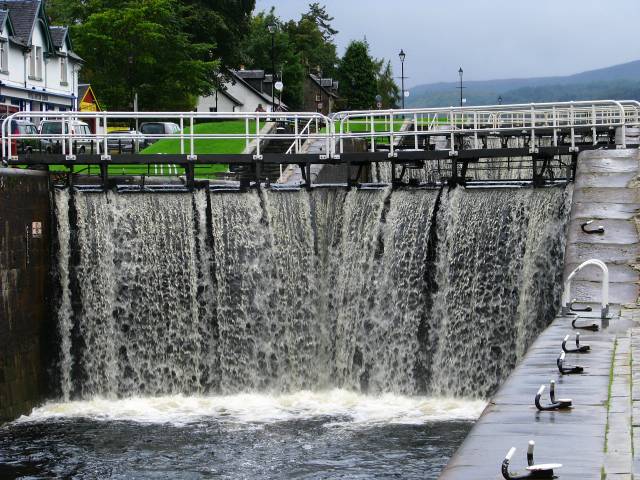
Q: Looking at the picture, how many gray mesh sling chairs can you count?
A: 0